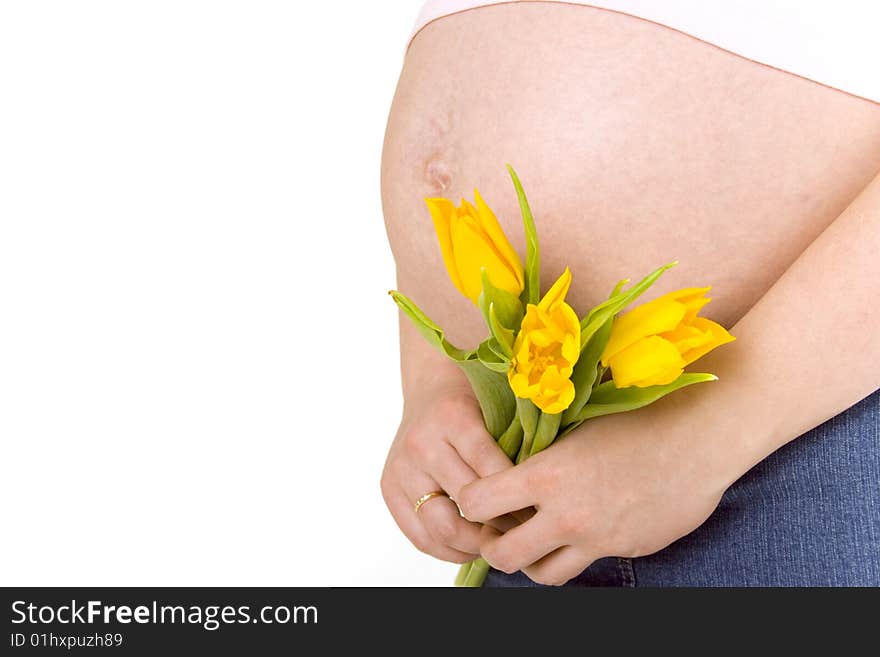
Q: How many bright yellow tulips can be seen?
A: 3